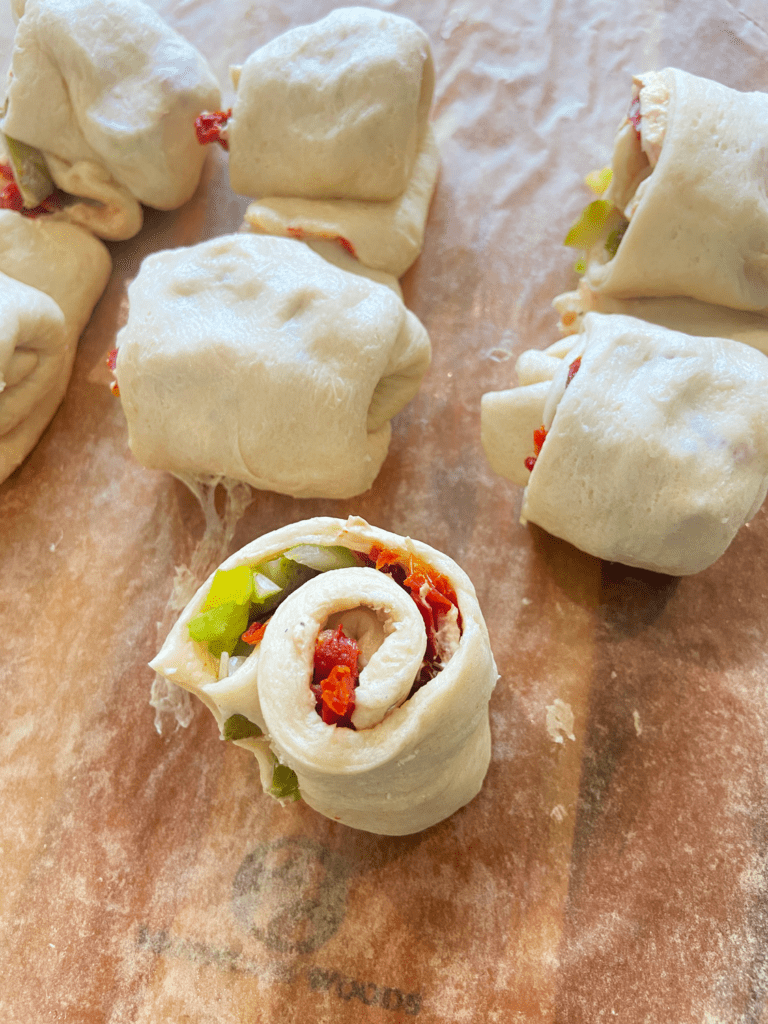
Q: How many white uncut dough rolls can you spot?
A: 6